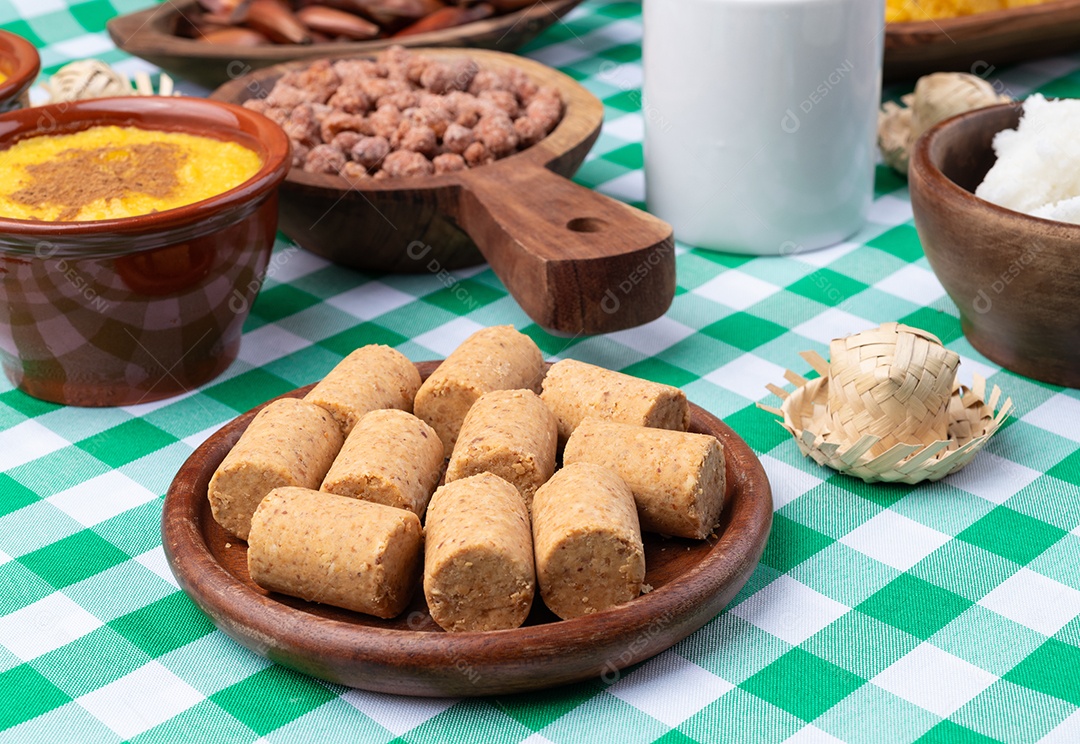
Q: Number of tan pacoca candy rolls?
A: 10